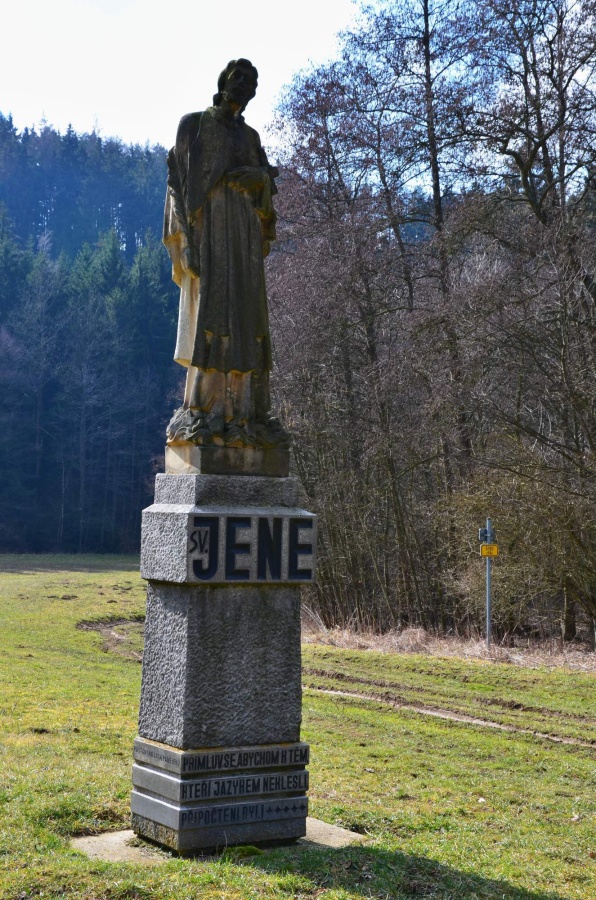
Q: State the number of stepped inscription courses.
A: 3